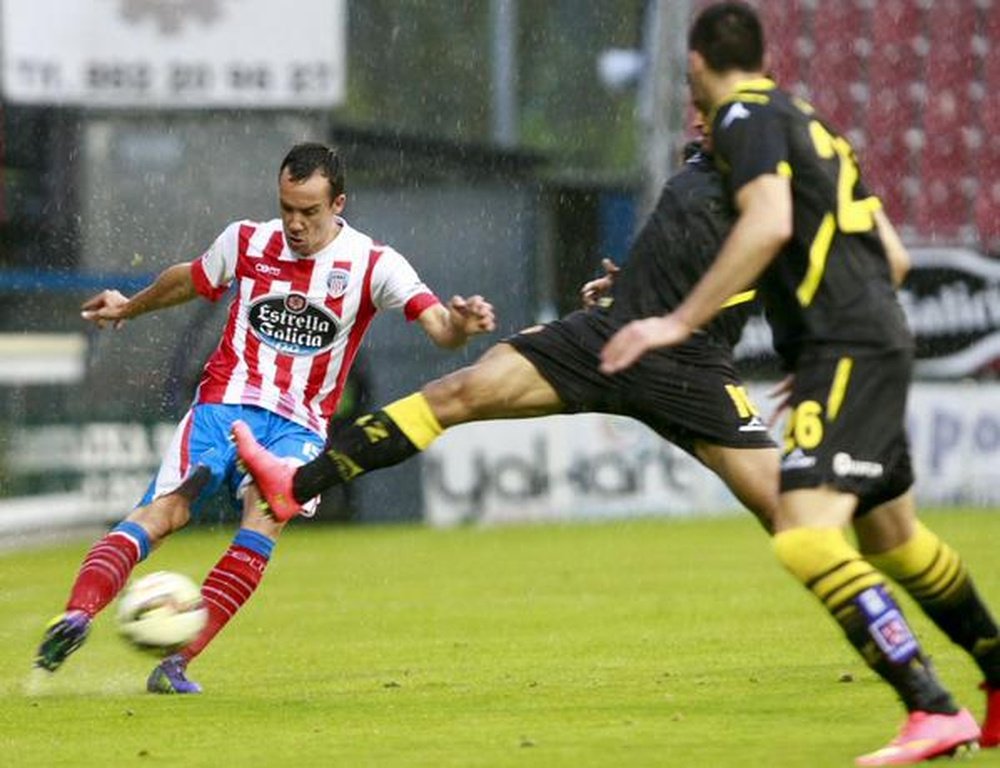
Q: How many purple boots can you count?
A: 2